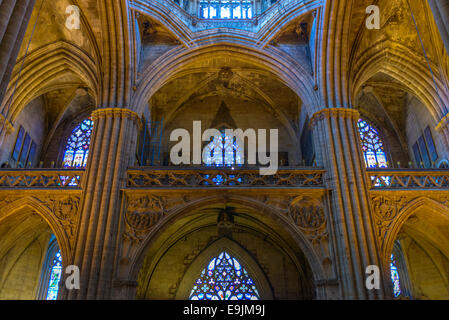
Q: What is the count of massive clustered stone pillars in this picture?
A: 2